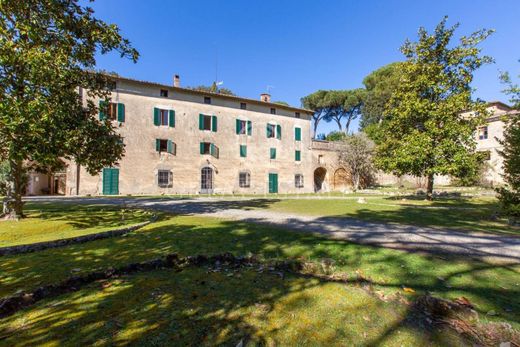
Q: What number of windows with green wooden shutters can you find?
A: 11